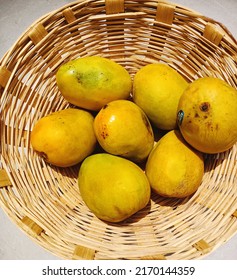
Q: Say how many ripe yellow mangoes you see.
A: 7